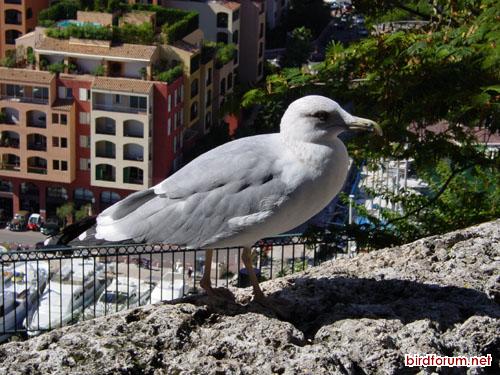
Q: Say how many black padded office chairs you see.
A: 0